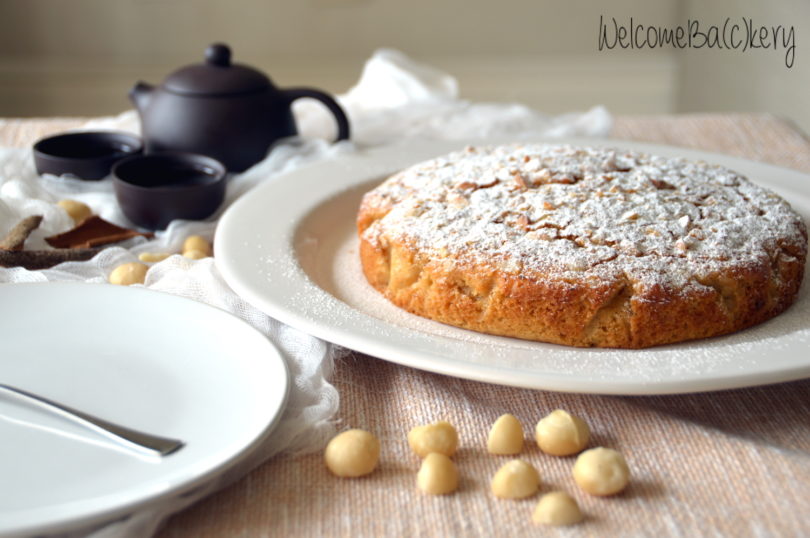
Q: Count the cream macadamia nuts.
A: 13